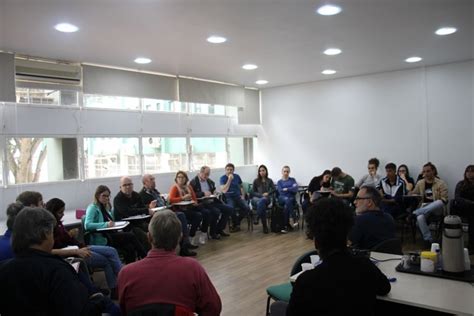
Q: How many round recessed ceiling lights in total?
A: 10